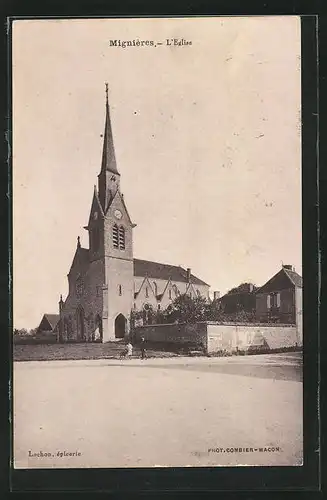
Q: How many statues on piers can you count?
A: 0